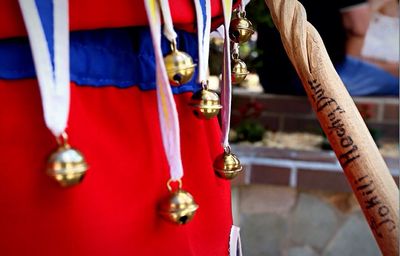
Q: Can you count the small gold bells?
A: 7